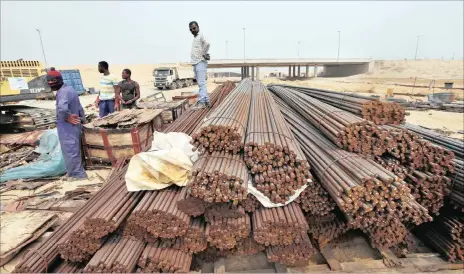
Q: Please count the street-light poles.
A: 6